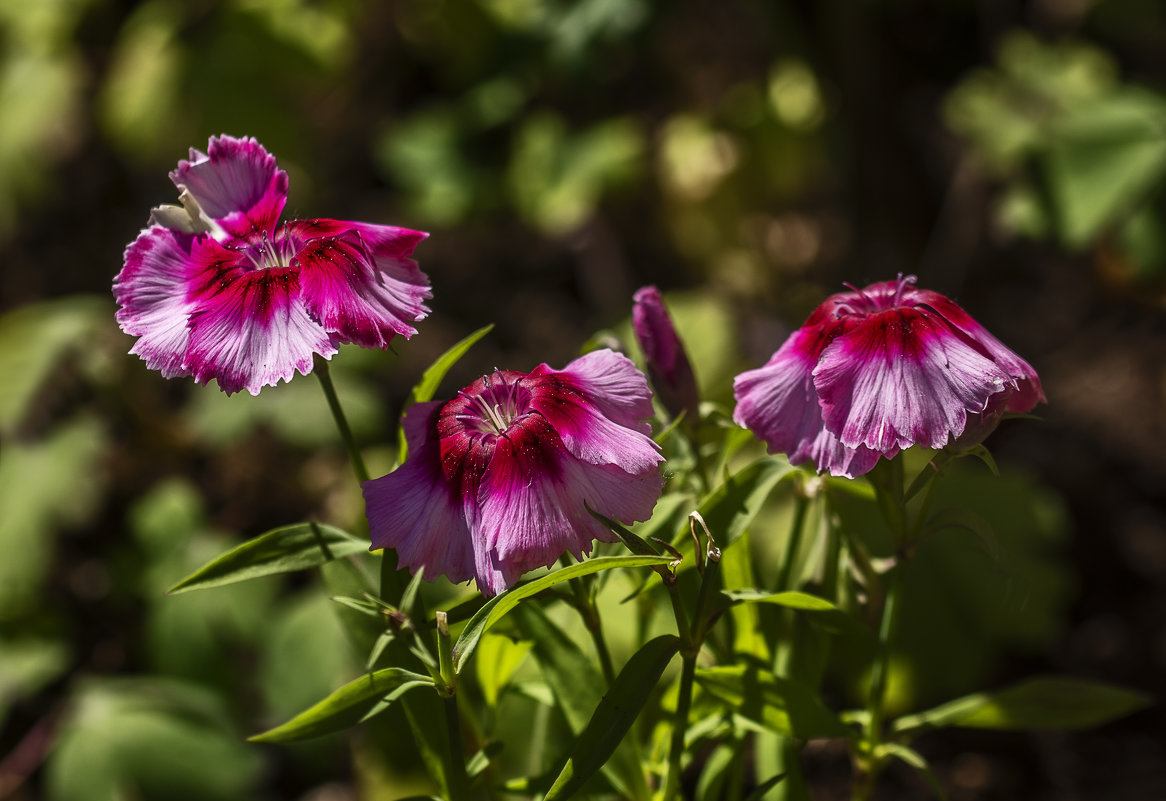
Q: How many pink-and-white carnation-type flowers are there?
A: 3